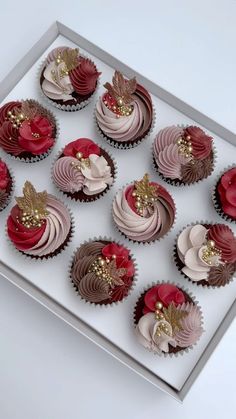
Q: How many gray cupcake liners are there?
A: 12